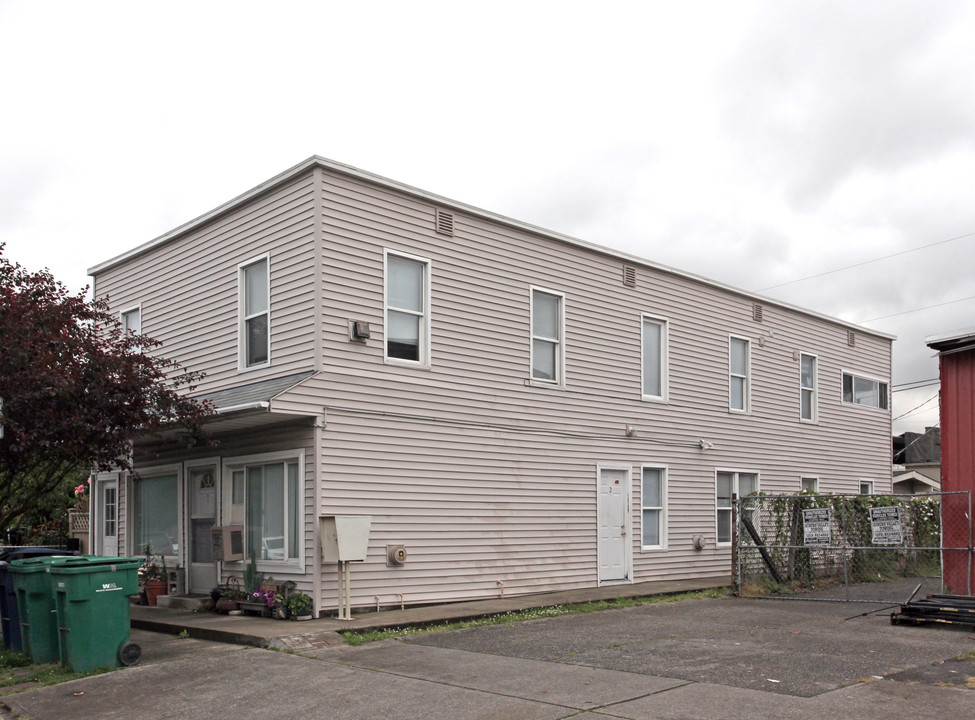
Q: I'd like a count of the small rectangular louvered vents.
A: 4